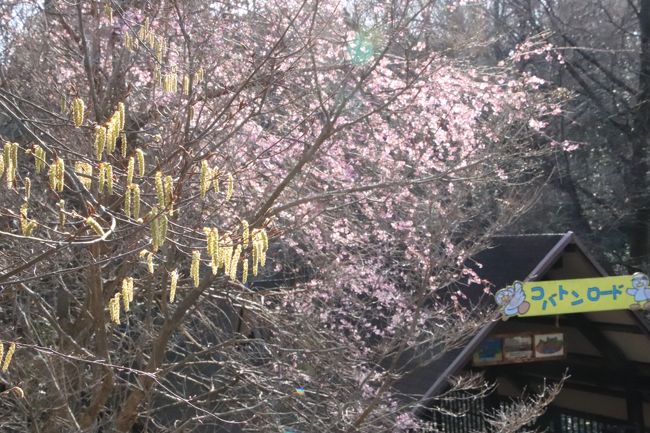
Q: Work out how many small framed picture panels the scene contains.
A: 3